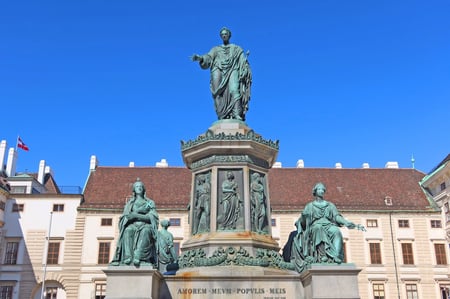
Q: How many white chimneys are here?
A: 12